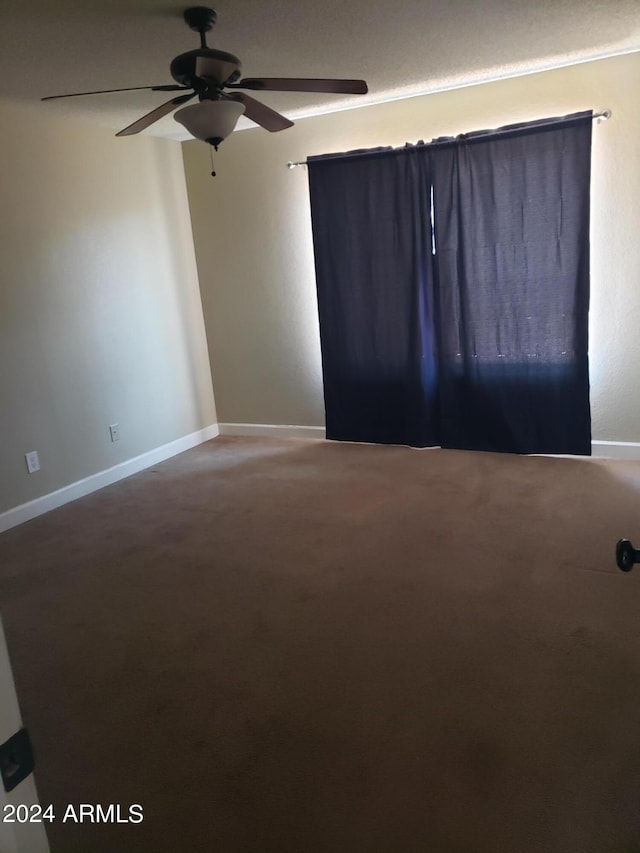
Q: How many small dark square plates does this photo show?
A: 1